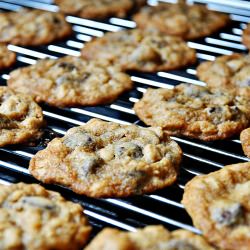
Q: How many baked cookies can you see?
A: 15